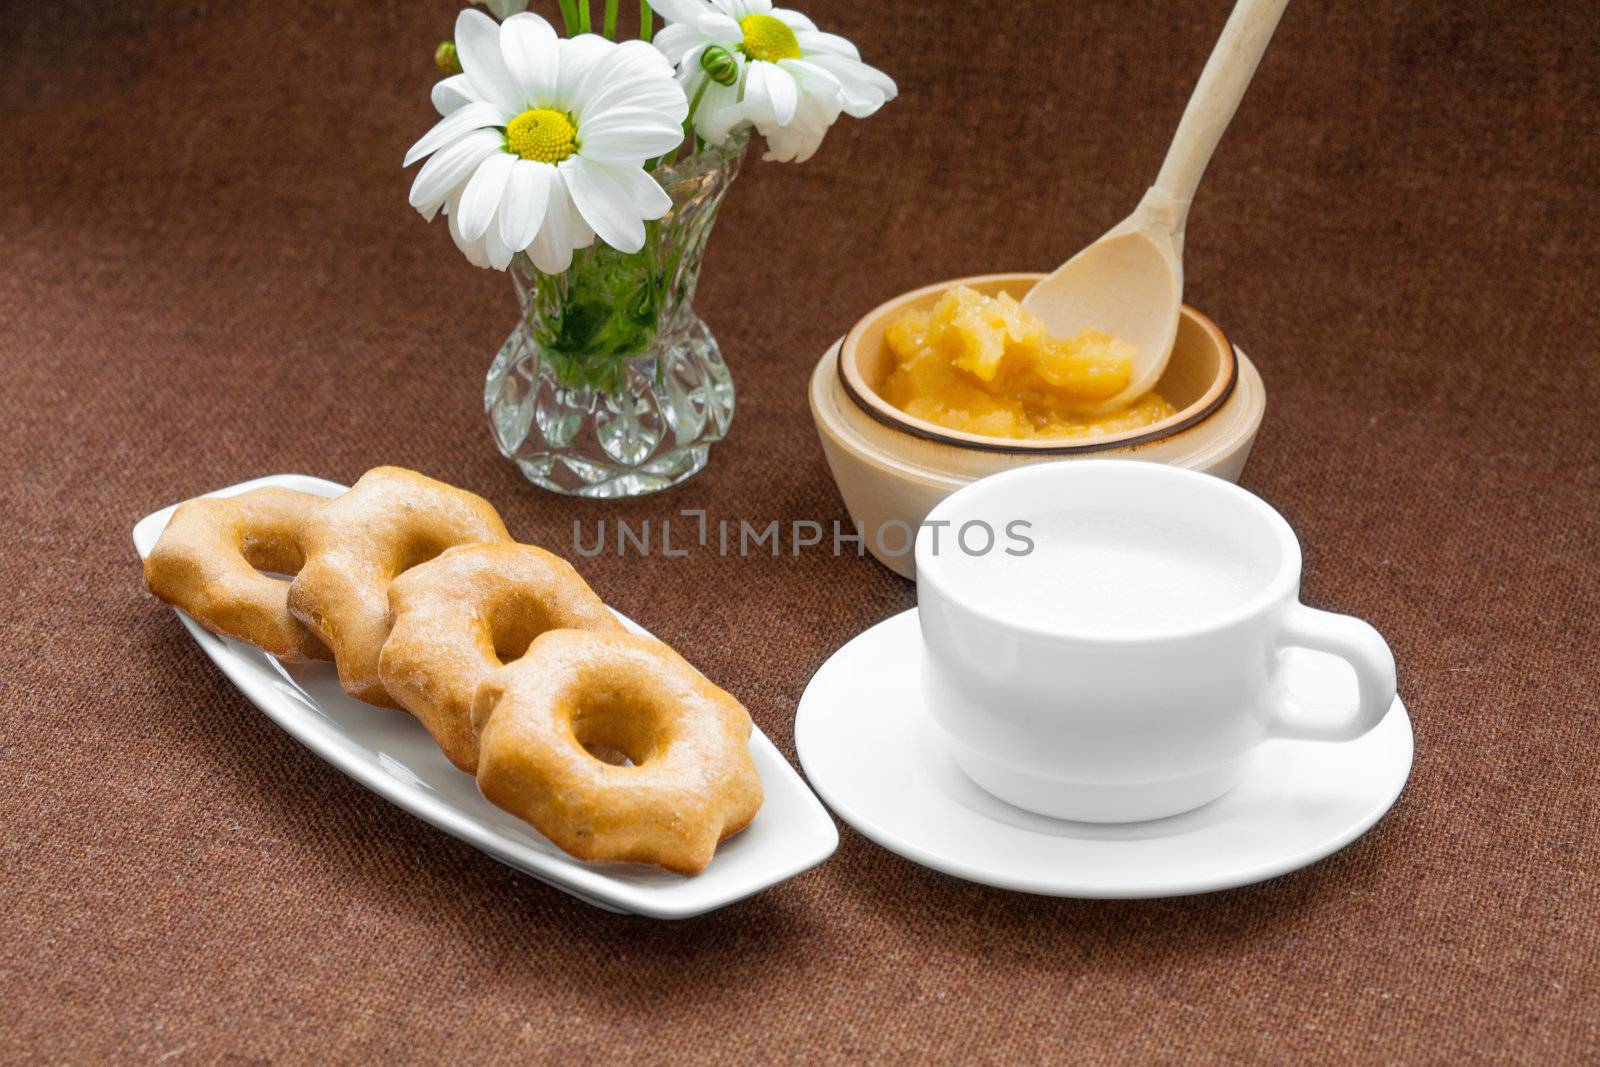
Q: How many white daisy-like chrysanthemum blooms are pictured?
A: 2